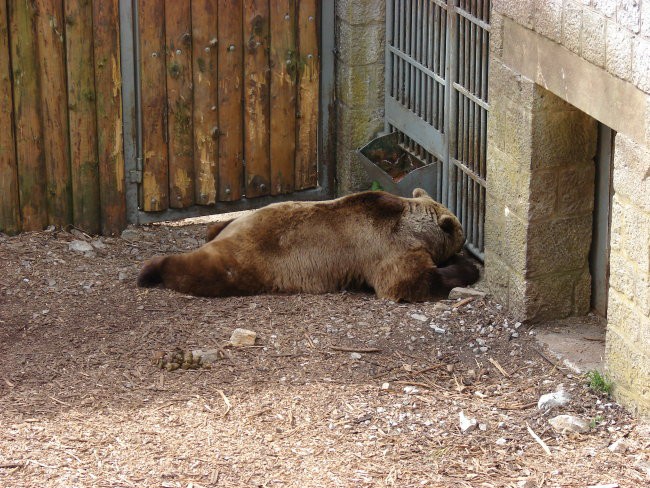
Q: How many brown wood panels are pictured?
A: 12